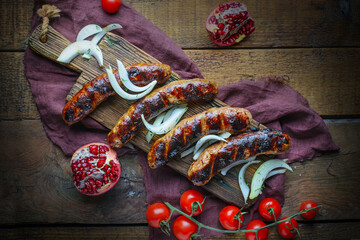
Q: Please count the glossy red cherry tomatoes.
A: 9